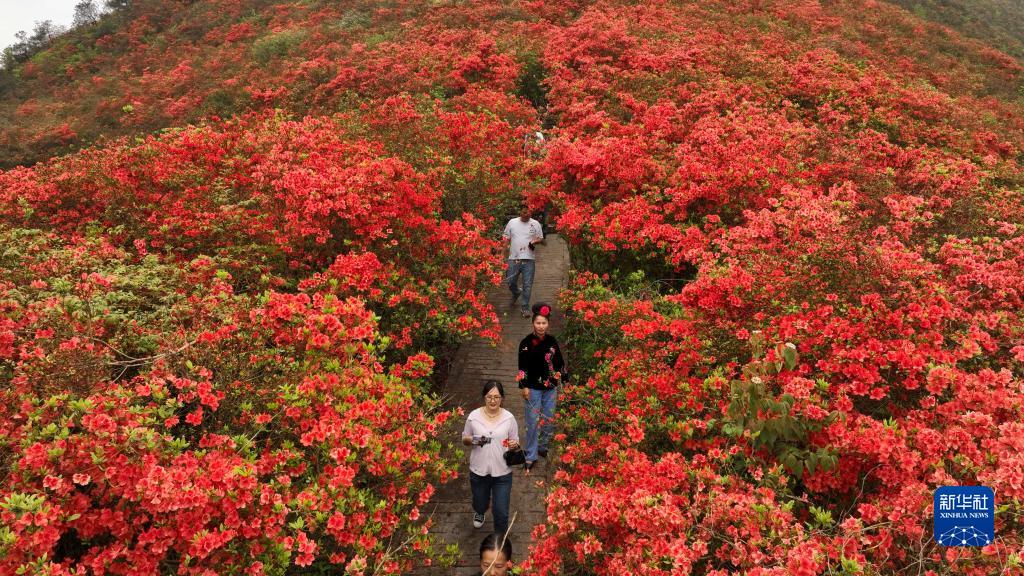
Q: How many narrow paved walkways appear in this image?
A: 1